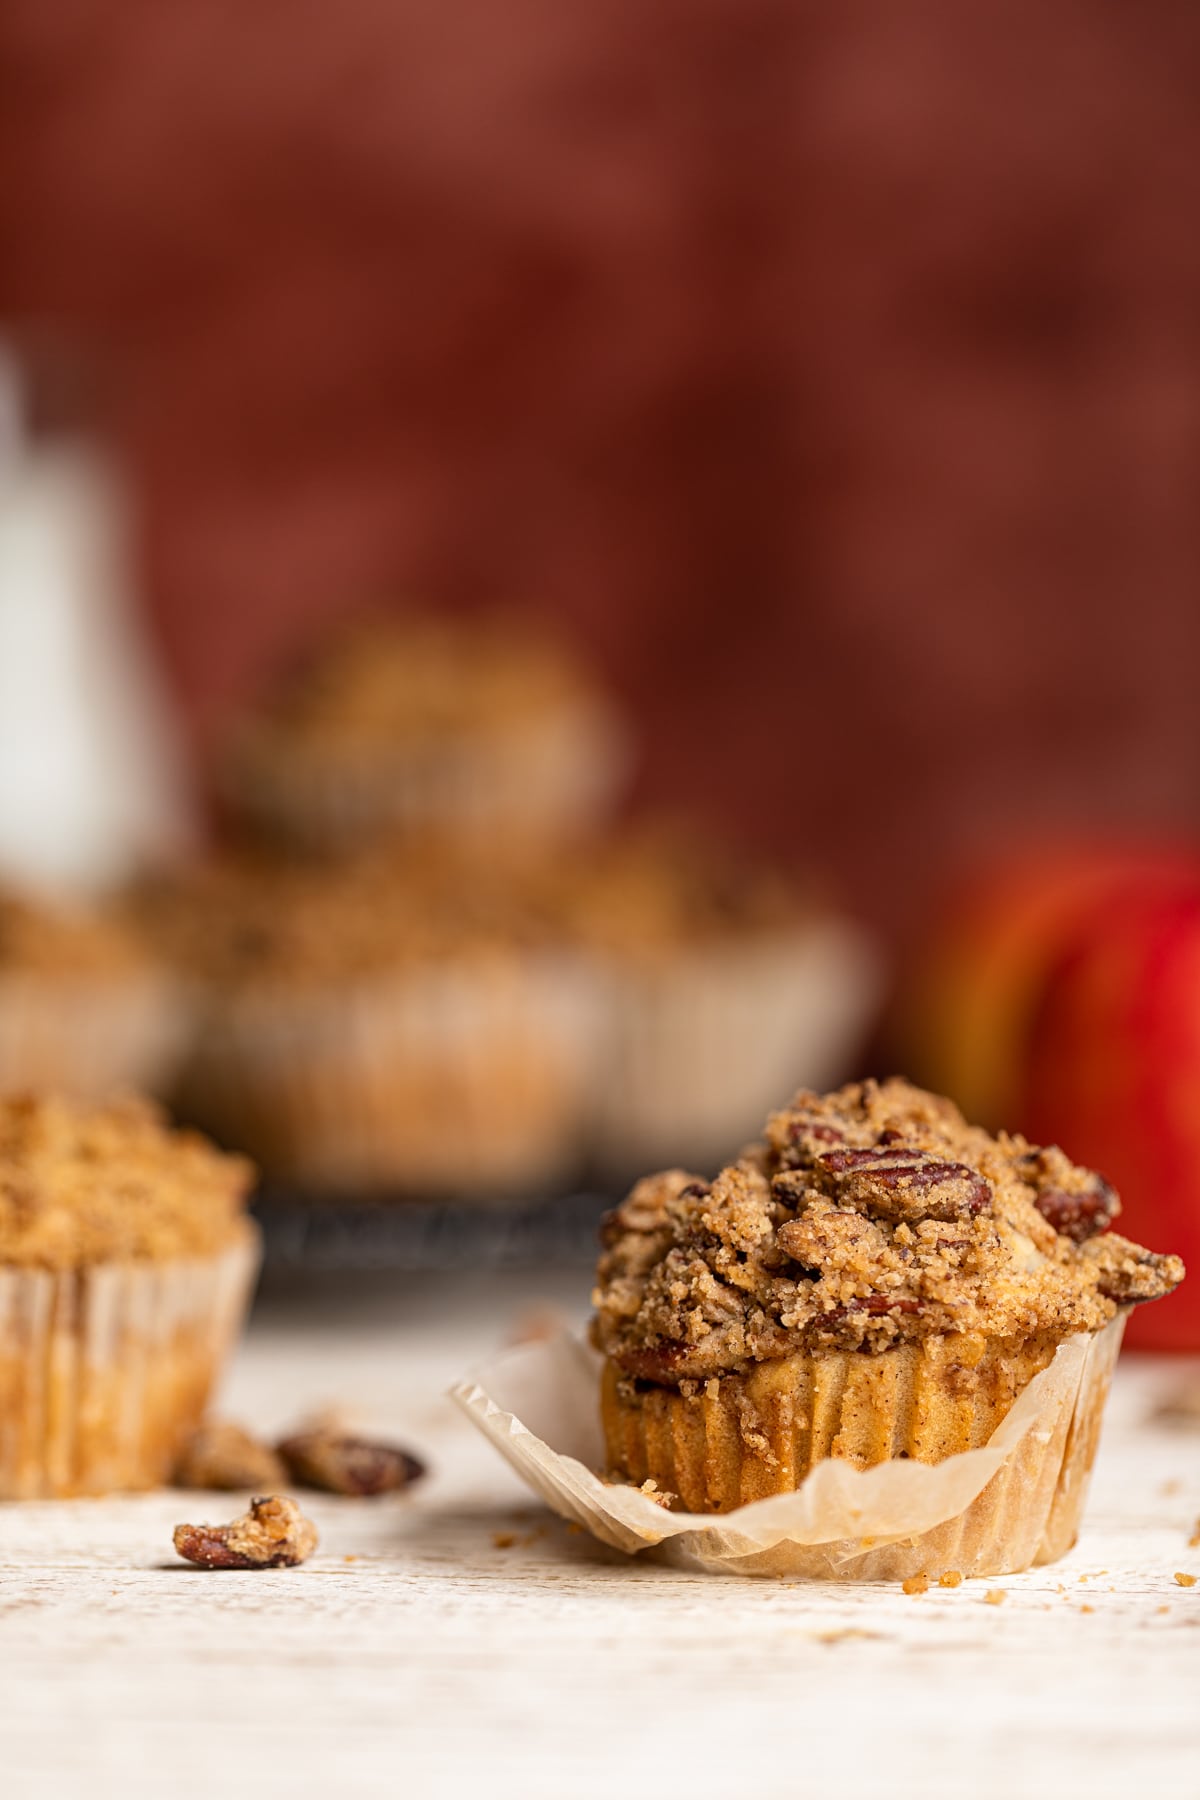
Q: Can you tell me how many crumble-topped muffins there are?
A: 6